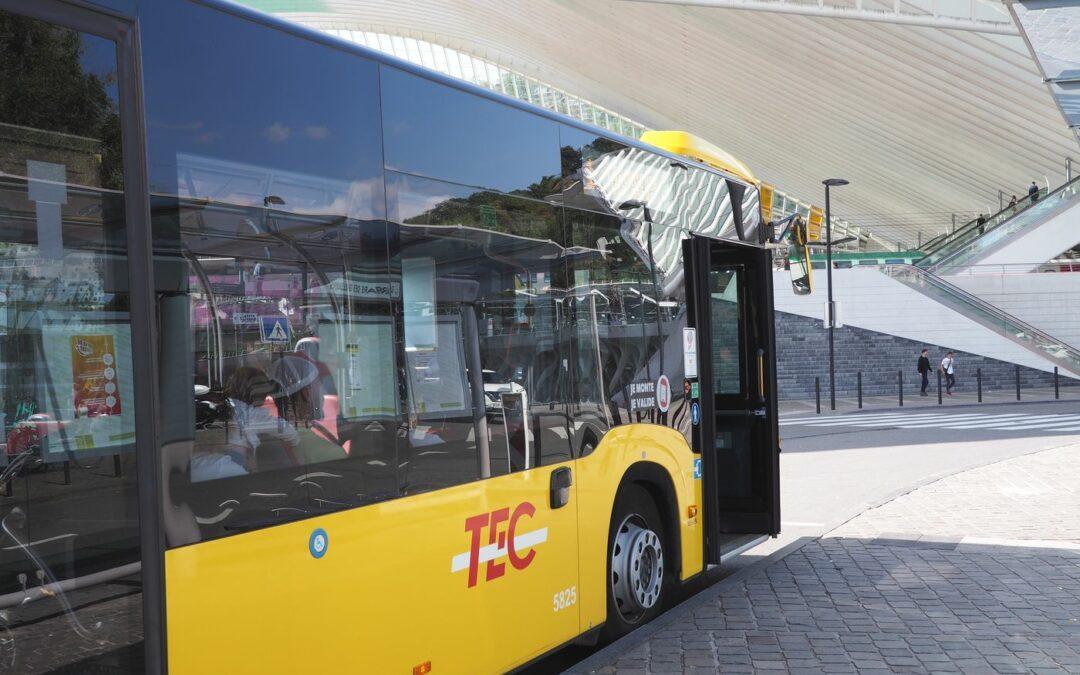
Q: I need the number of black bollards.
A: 7